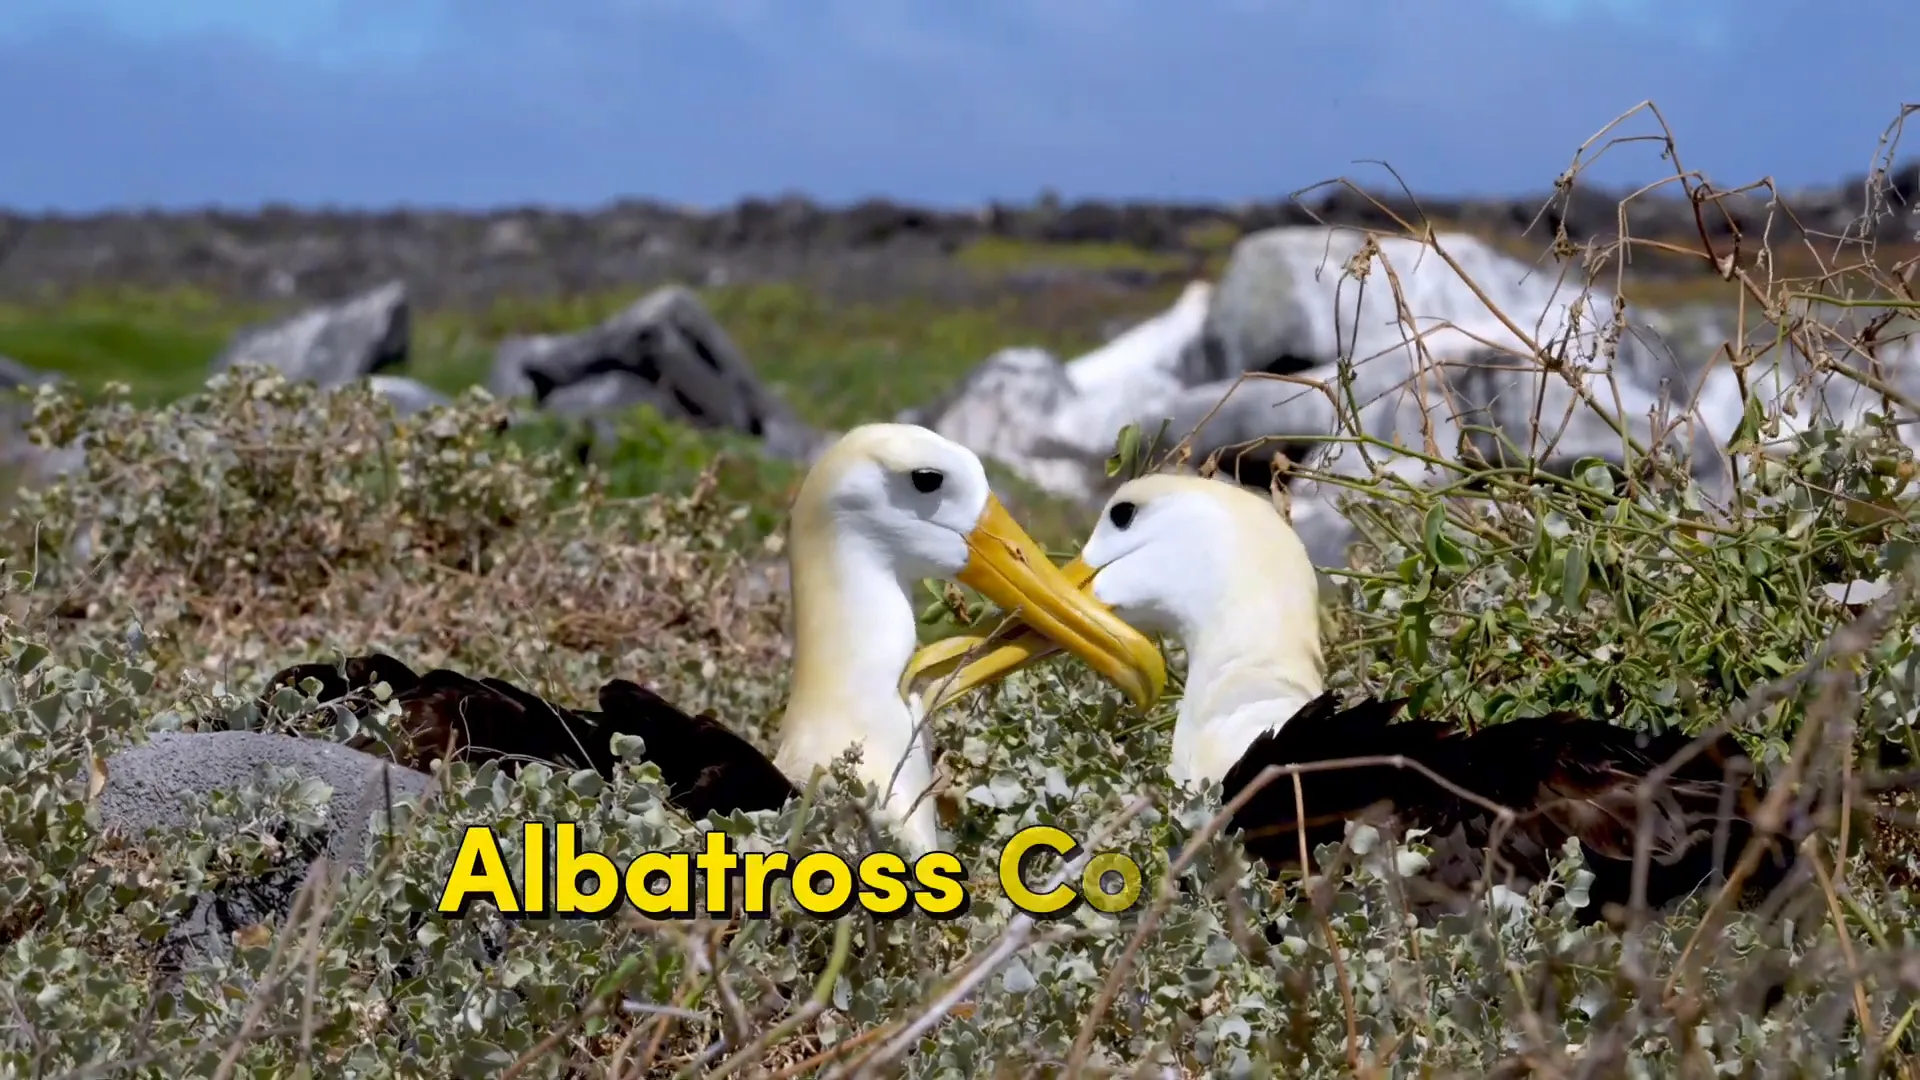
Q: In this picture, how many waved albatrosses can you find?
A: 2